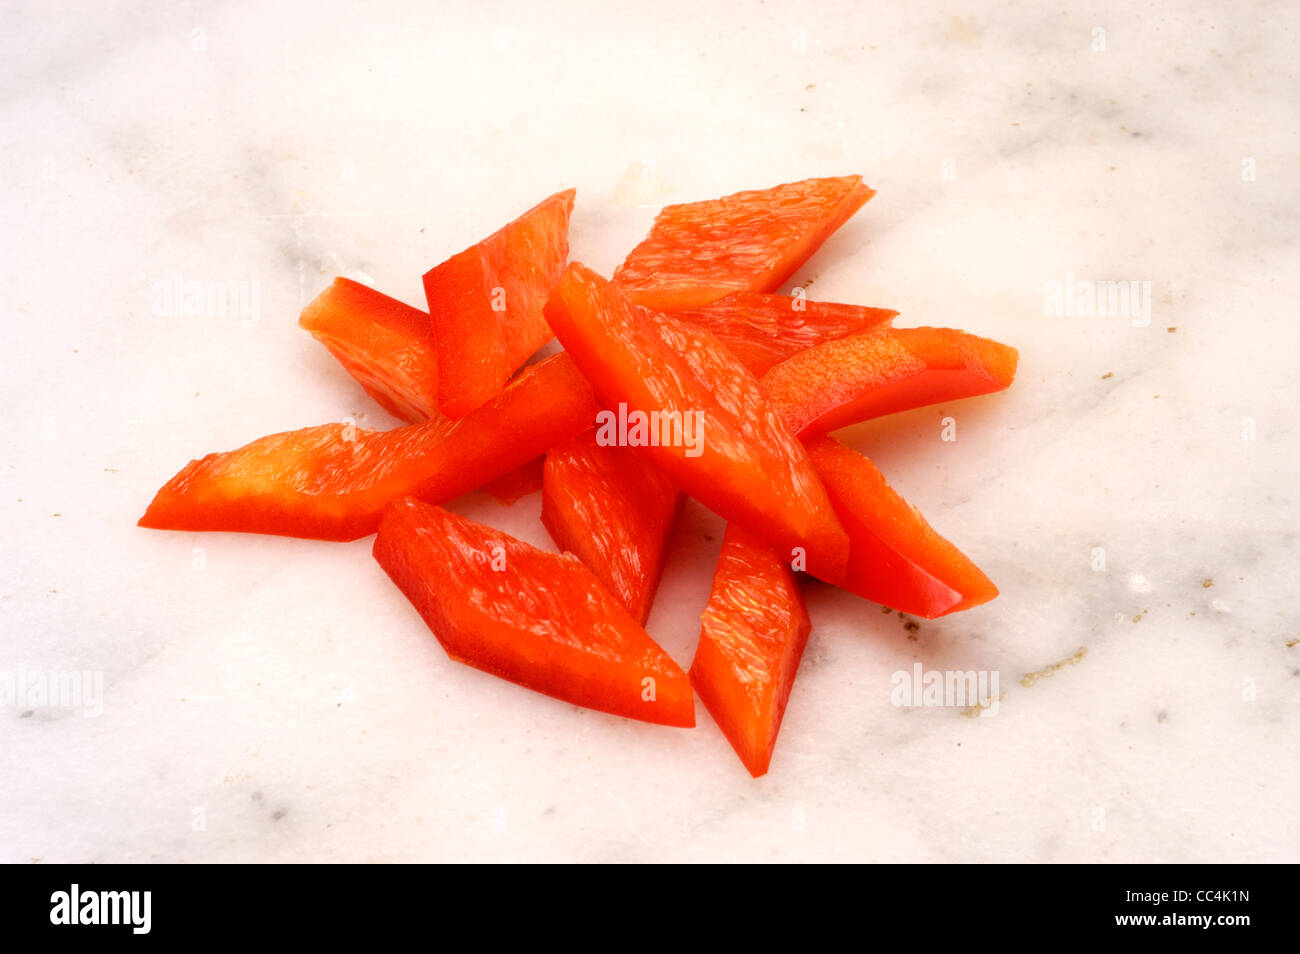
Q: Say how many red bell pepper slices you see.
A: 11